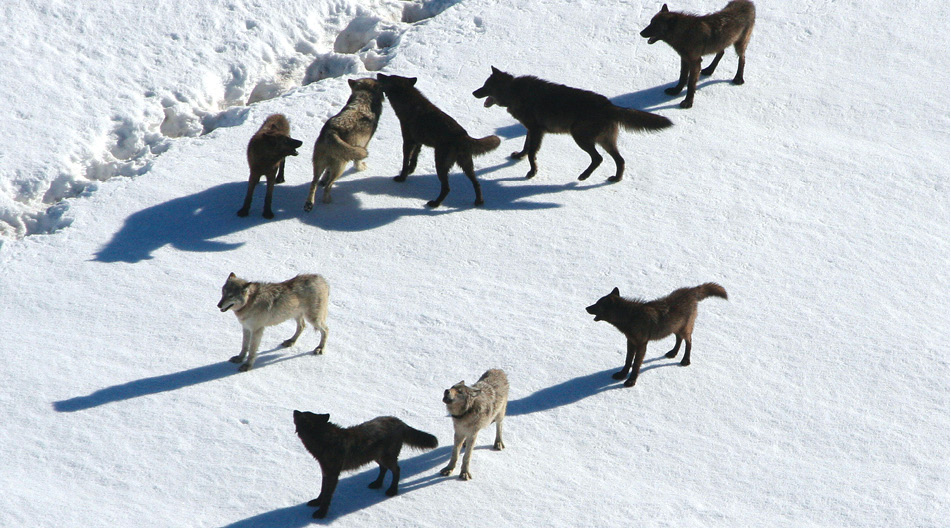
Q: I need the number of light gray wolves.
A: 3